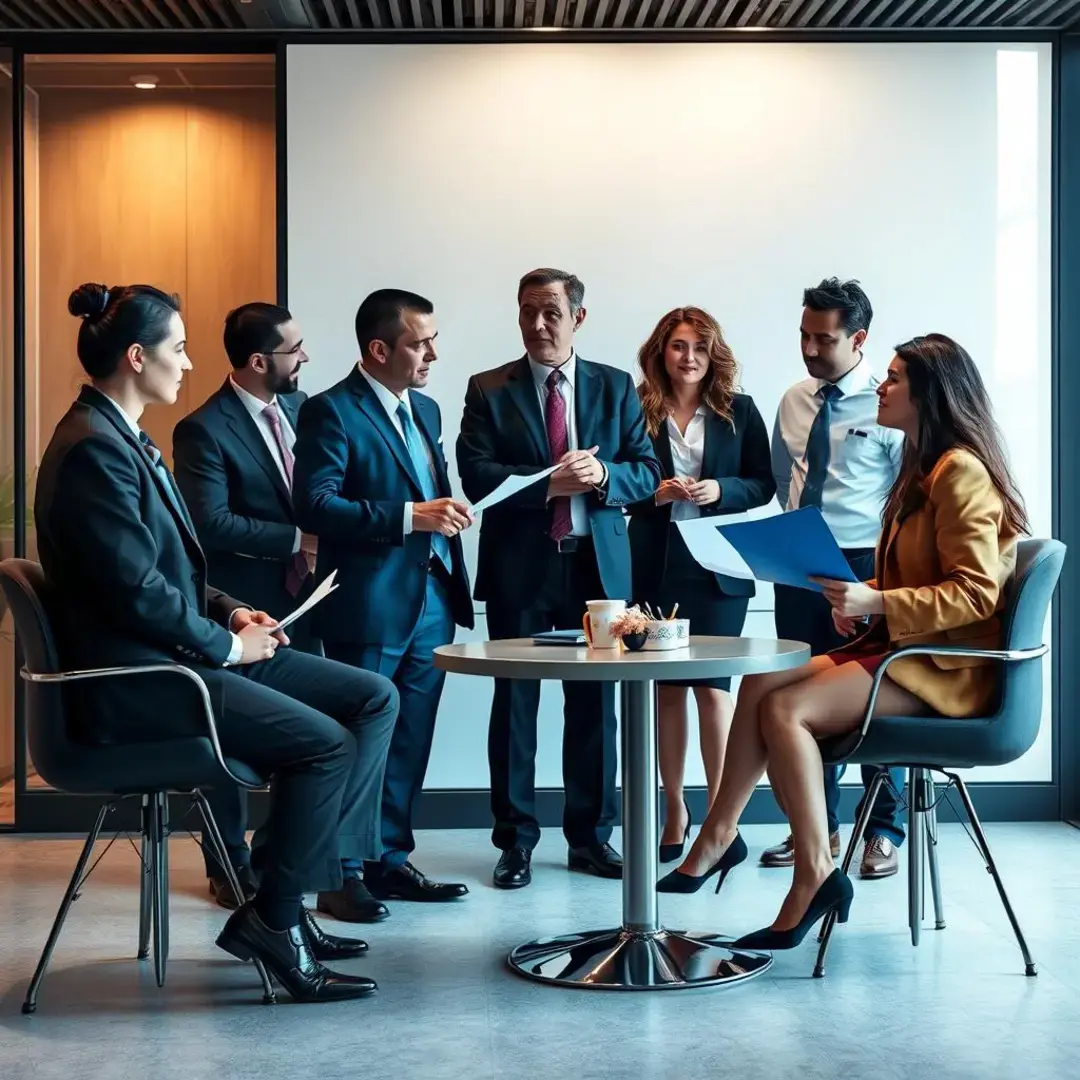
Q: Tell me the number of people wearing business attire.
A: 7